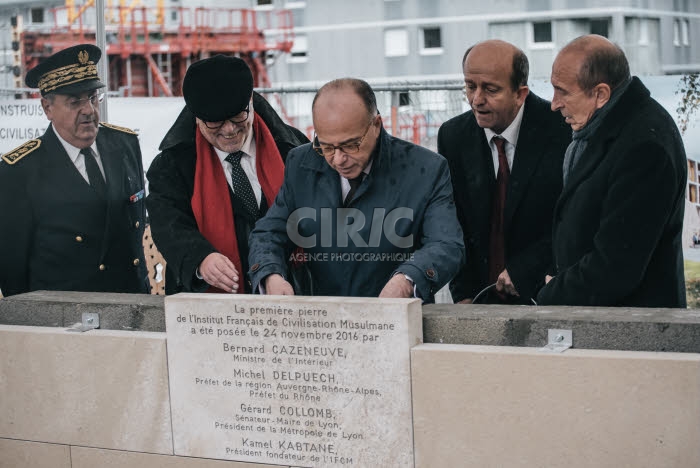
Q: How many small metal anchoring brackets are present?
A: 2